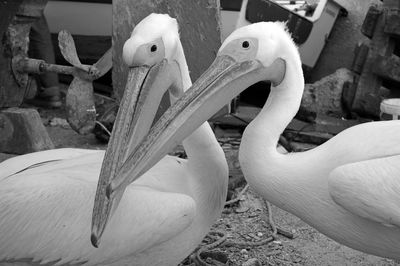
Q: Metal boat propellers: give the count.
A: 1